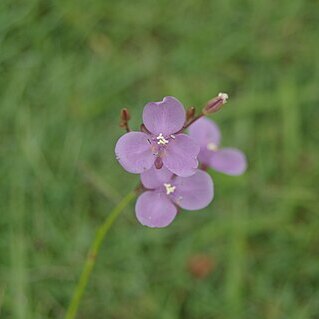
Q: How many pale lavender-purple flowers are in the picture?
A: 3